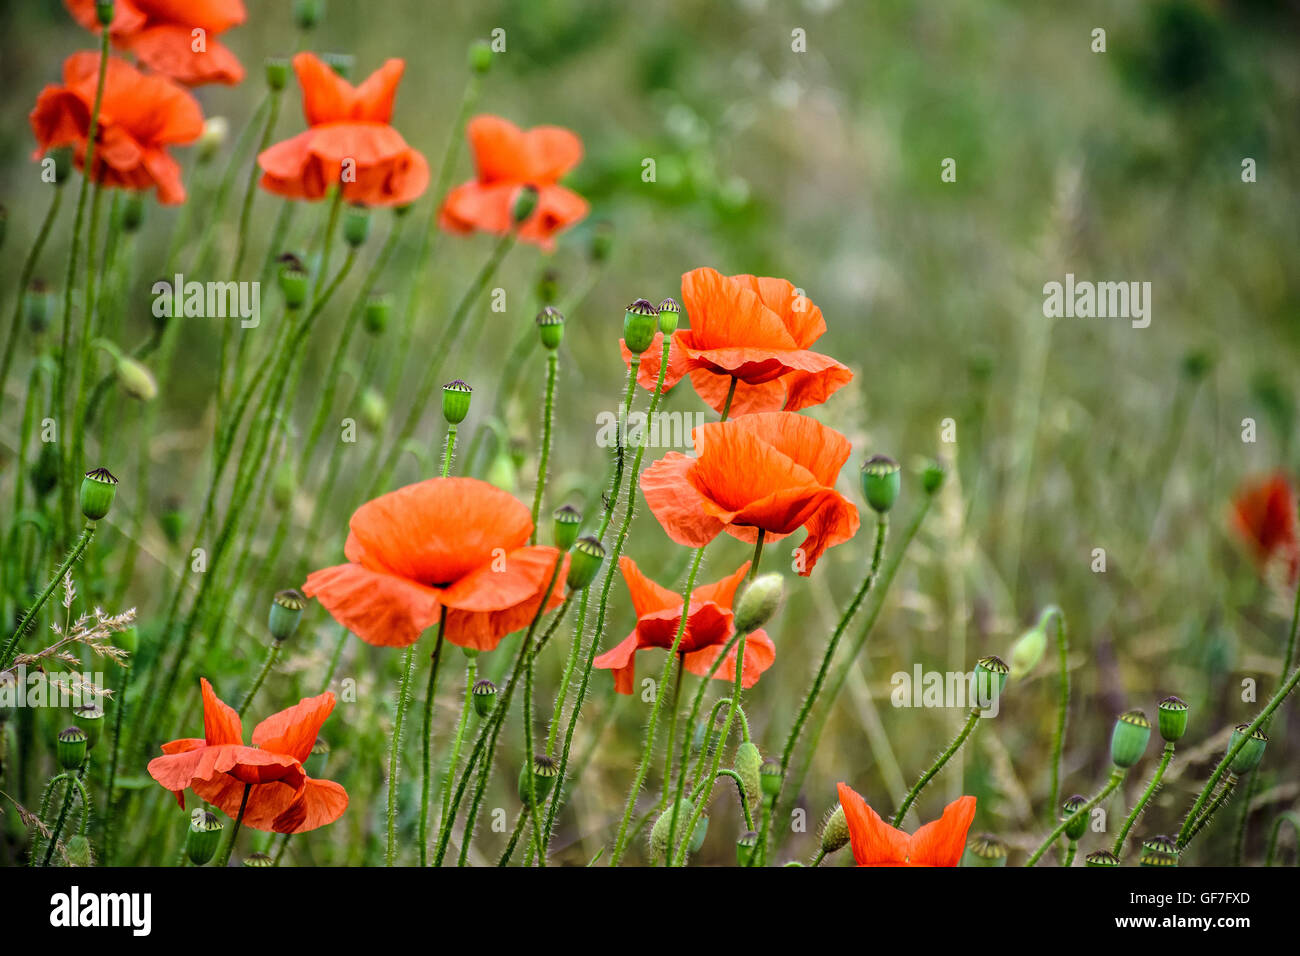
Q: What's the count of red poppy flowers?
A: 11